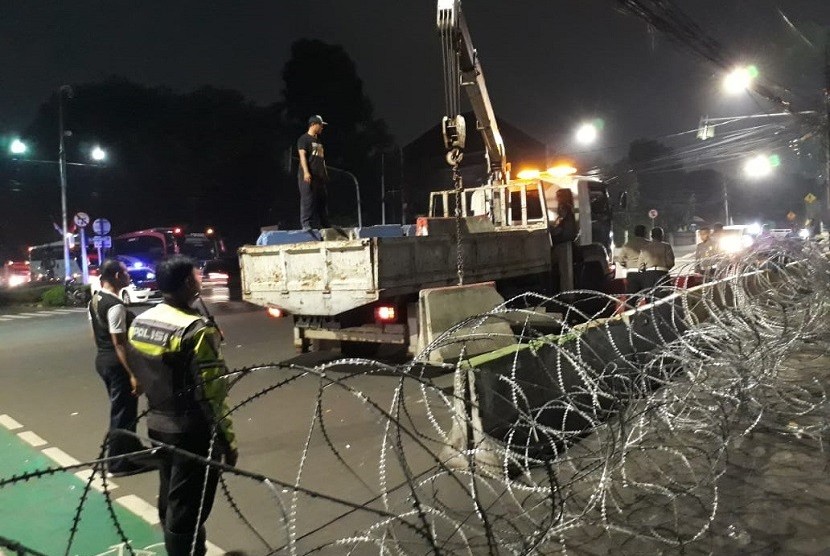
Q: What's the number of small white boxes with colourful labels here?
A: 0